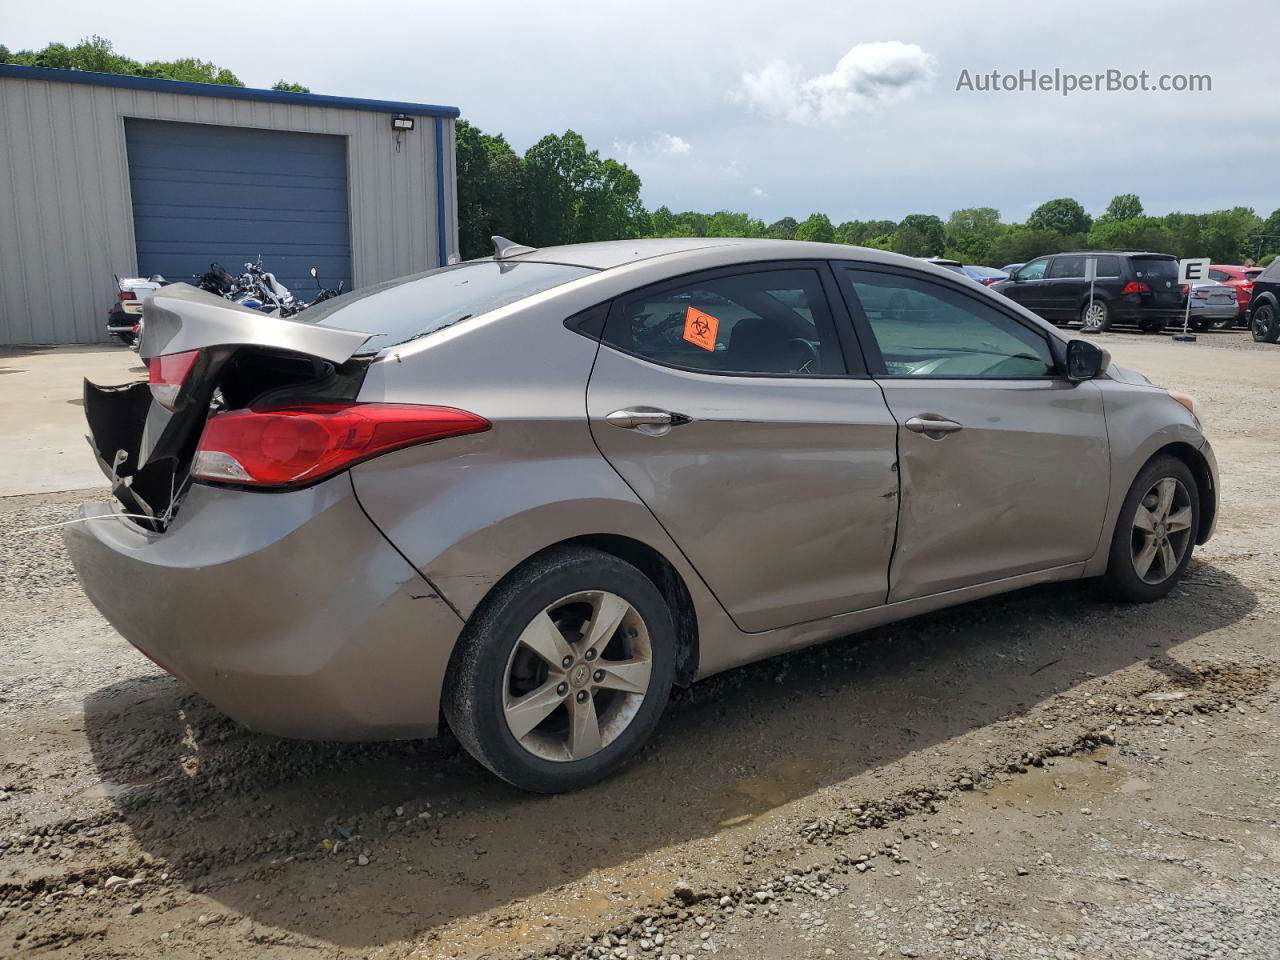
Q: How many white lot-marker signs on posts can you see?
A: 2